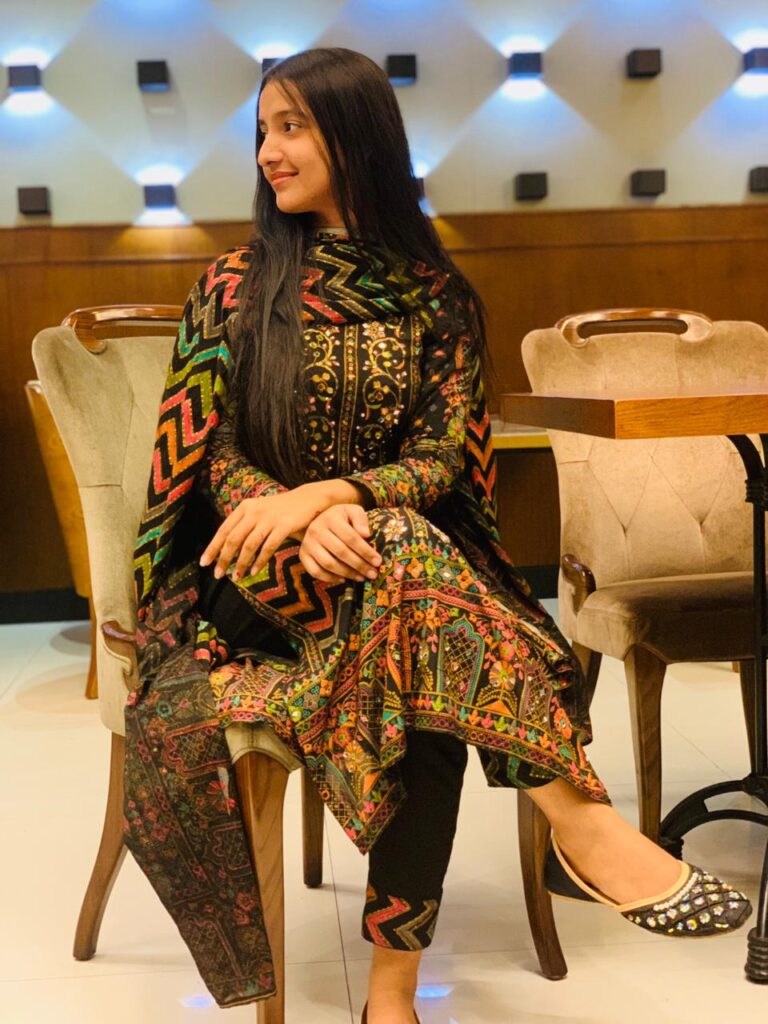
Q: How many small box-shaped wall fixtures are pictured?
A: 13